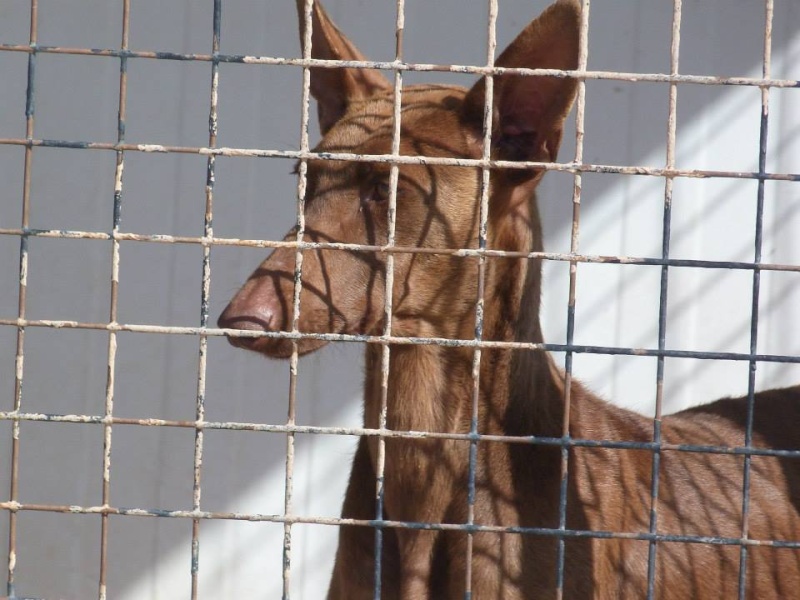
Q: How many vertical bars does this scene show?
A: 9